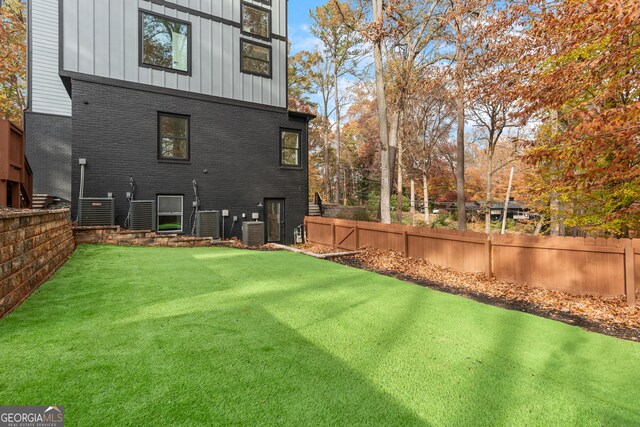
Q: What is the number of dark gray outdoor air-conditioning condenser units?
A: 4